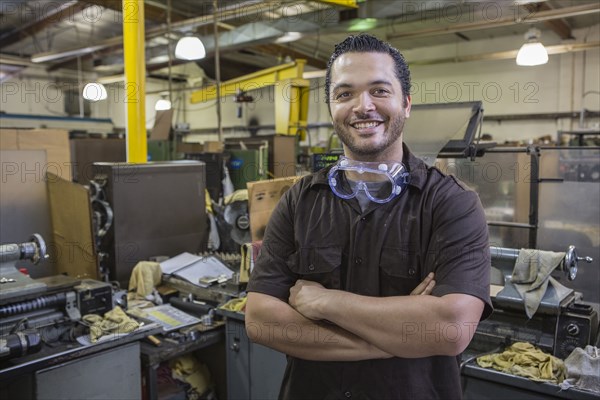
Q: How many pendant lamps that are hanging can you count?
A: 4